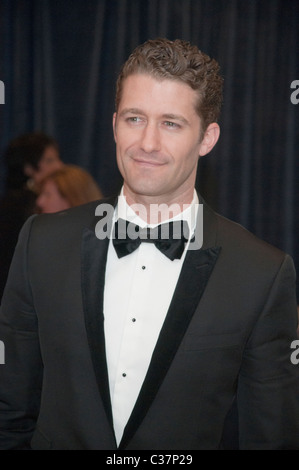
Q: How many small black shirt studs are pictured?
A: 3